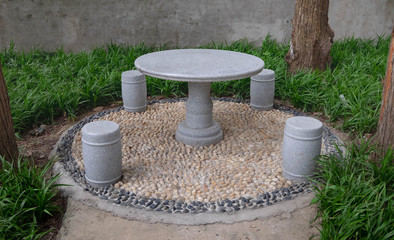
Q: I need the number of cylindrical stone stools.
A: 4